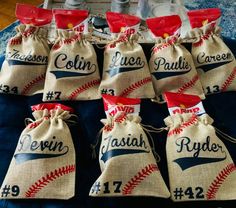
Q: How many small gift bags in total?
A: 8